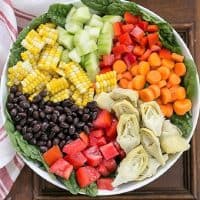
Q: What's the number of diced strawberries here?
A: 0